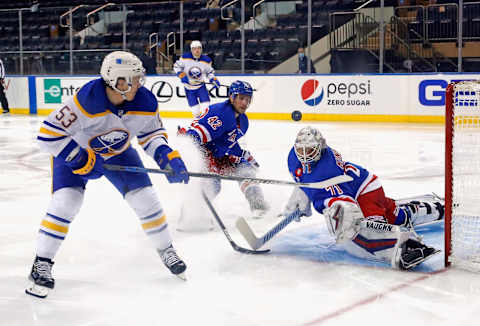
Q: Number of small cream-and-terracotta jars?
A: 0